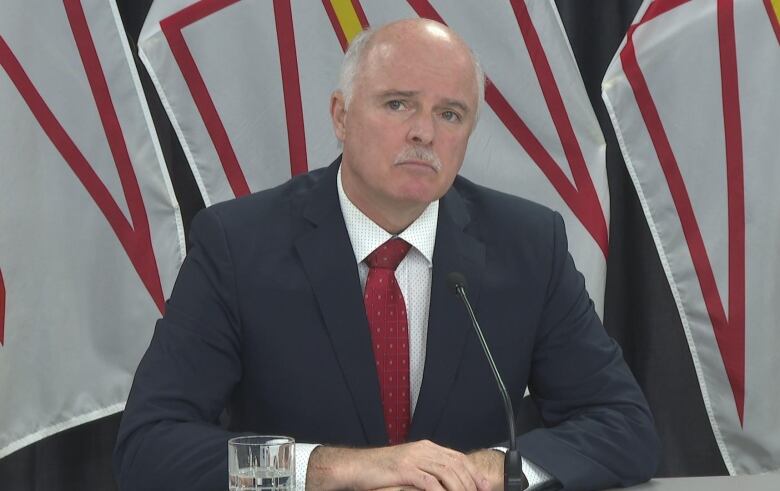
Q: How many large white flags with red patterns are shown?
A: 3